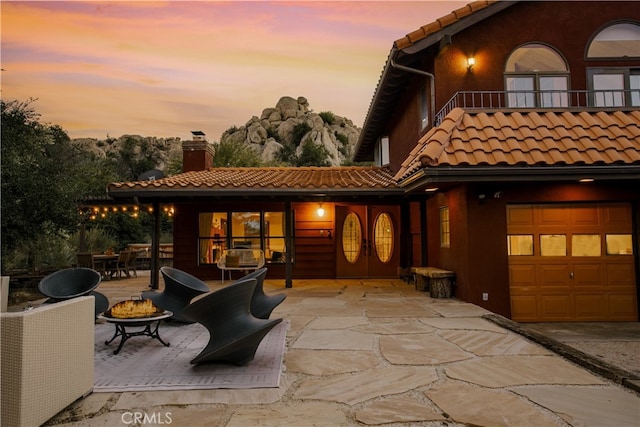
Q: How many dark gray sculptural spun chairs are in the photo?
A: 4